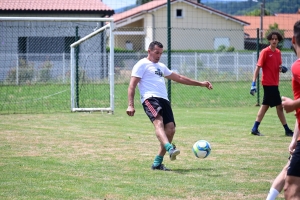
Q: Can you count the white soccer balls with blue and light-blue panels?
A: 1